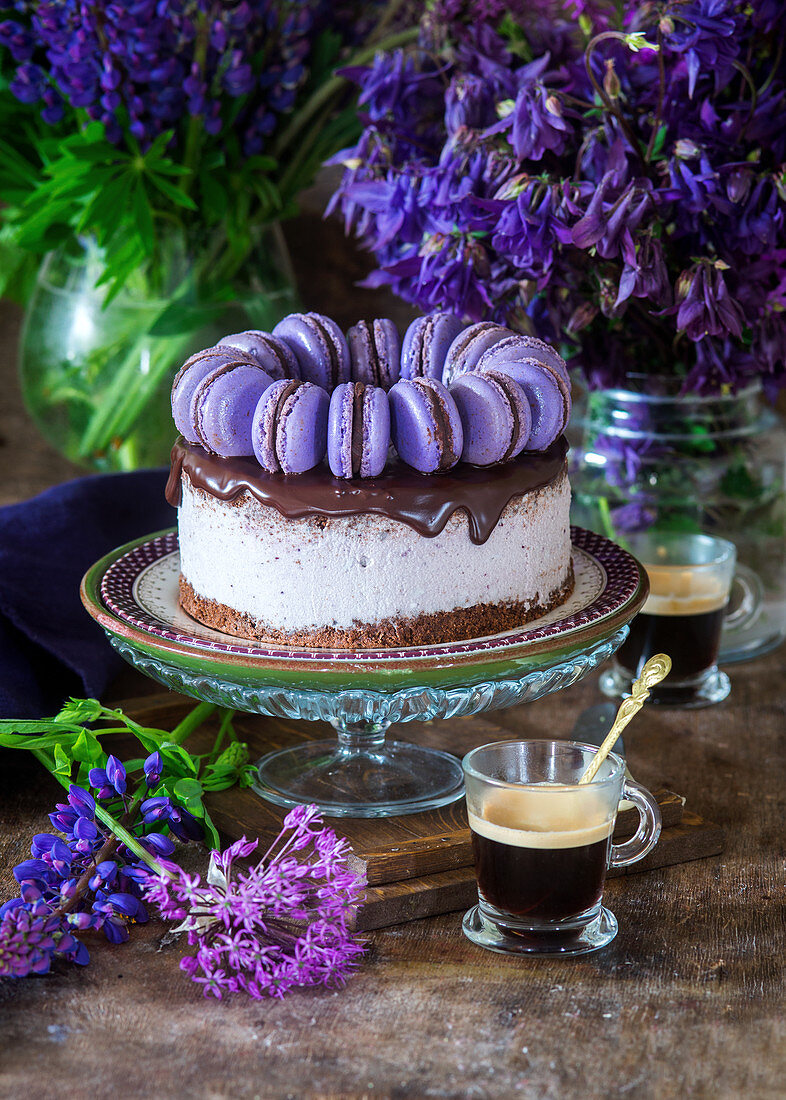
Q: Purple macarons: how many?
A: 13